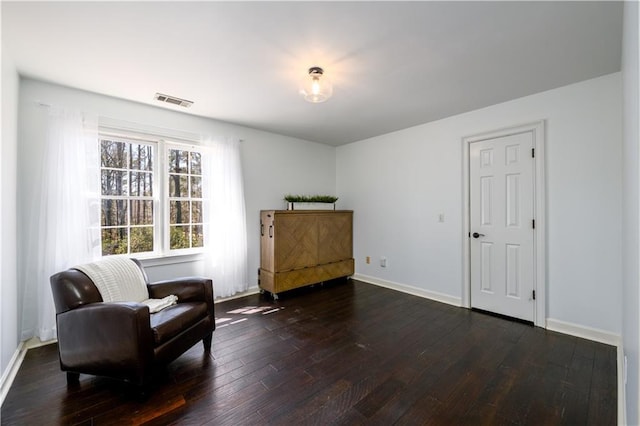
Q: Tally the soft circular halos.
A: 1